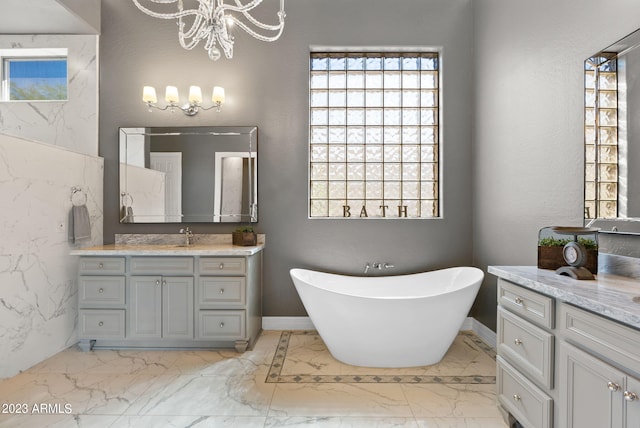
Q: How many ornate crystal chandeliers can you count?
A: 1